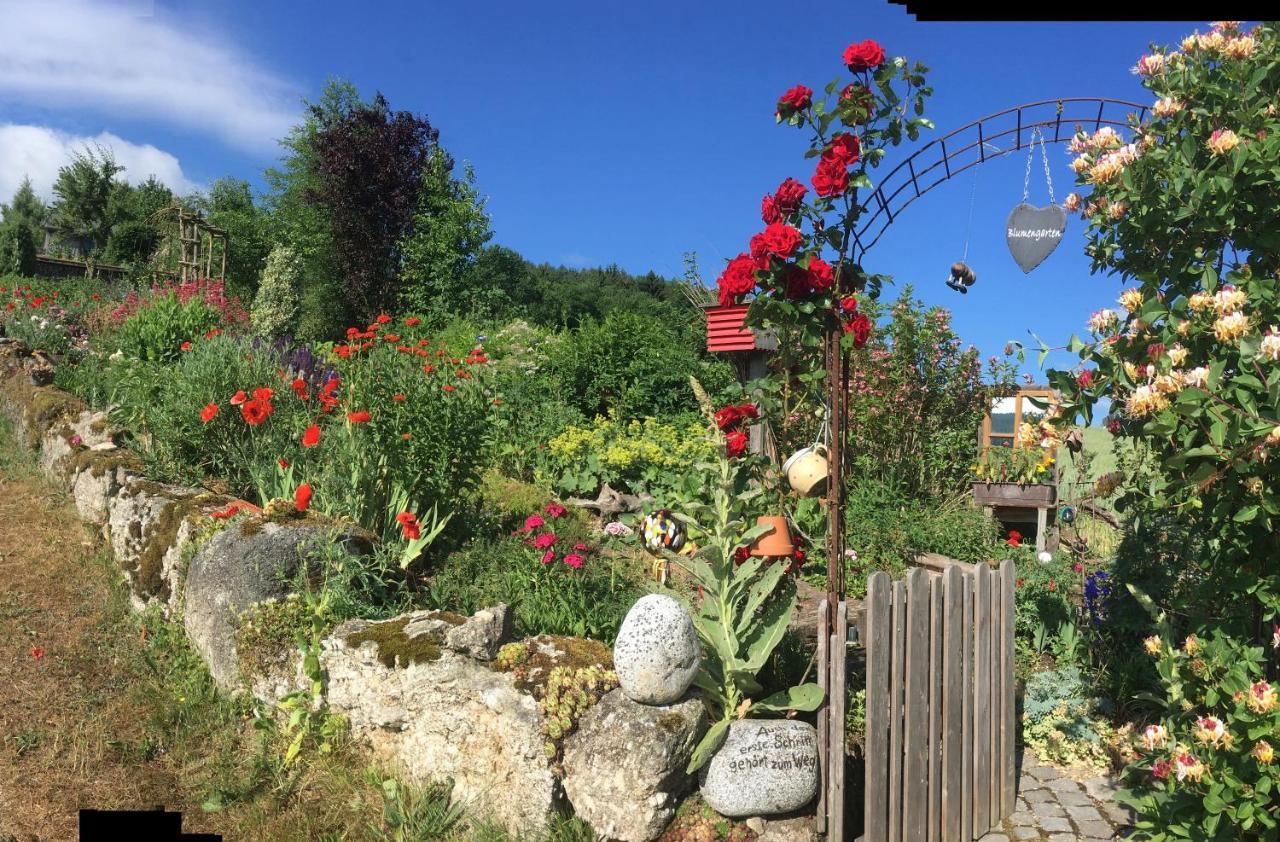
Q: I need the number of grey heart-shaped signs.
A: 1